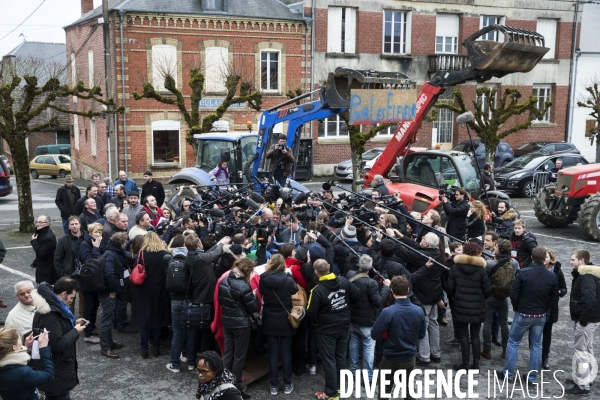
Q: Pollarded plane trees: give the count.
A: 5